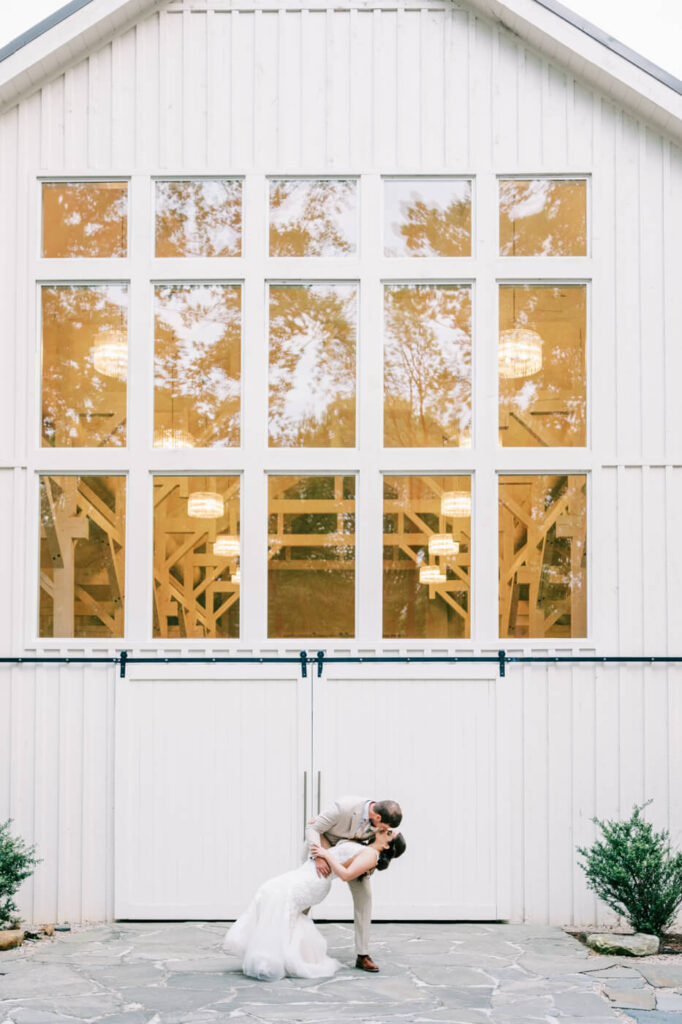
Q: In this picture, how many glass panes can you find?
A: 15